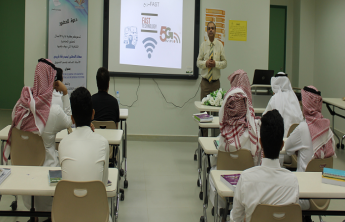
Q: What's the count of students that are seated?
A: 9